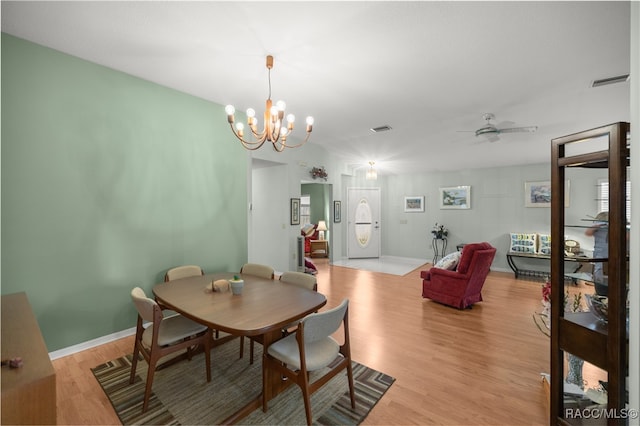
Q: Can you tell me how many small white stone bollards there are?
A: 0